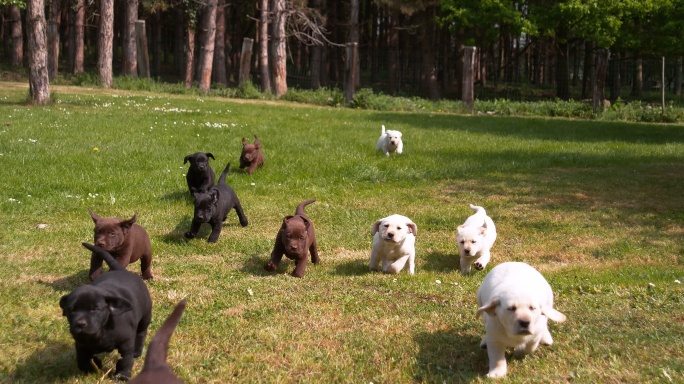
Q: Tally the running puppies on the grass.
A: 11